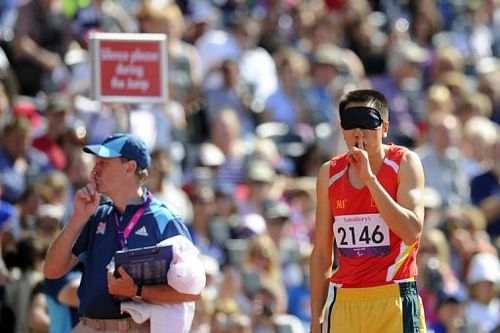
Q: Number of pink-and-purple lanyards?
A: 1